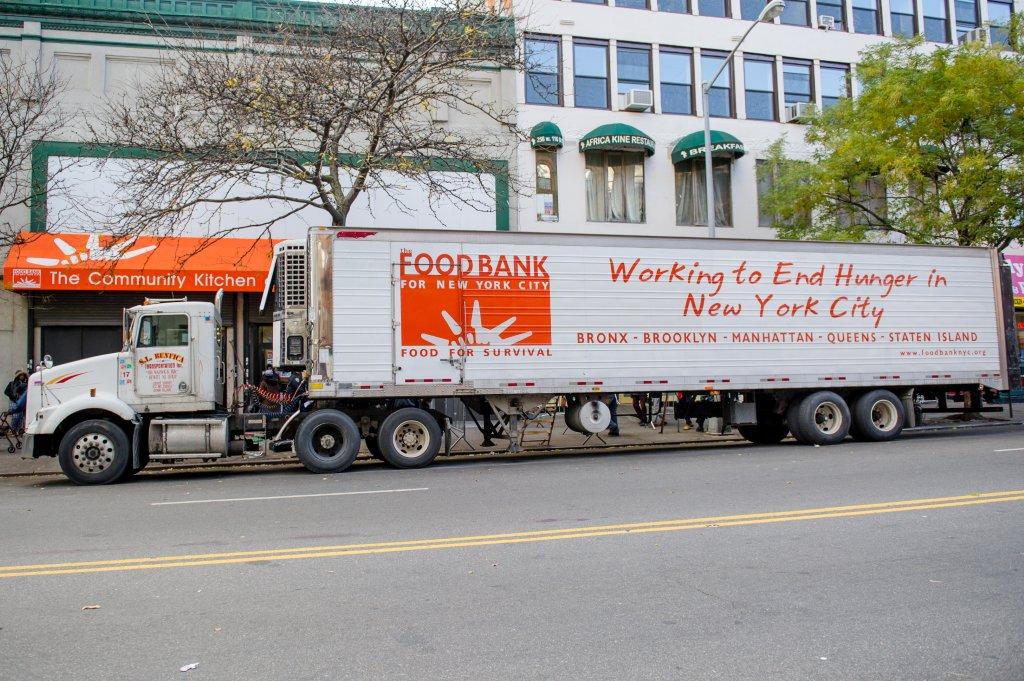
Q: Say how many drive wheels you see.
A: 2